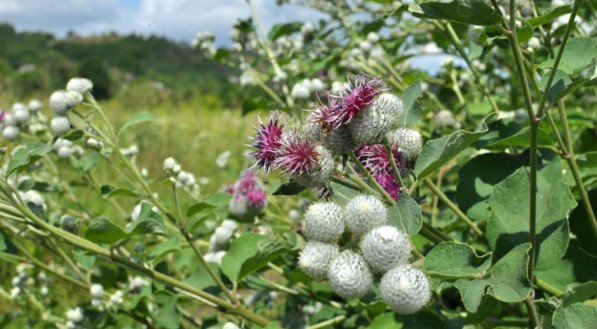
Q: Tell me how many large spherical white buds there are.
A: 6